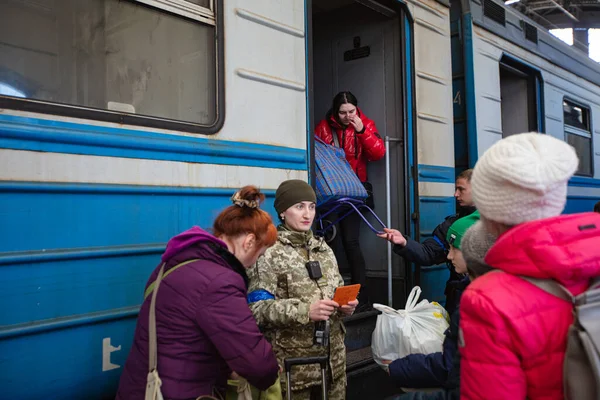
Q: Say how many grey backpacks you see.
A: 1